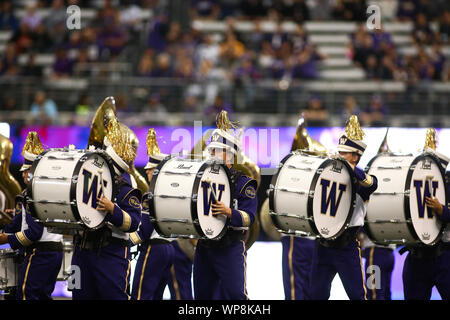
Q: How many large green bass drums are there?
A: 0